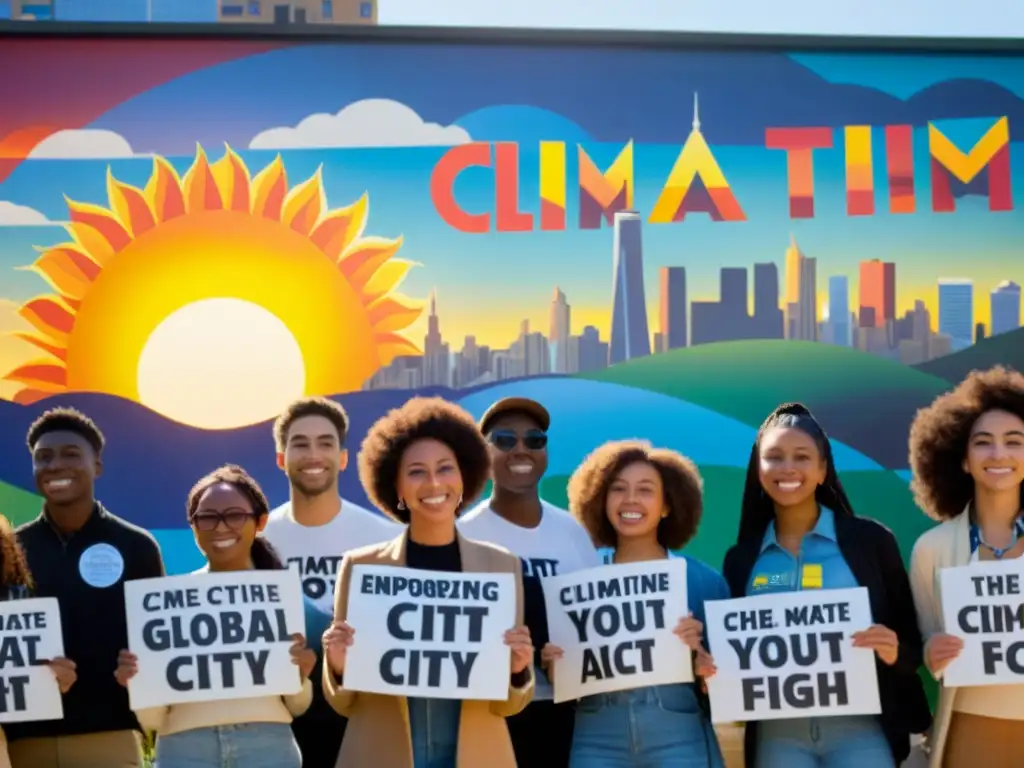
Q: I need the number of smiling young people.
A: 8